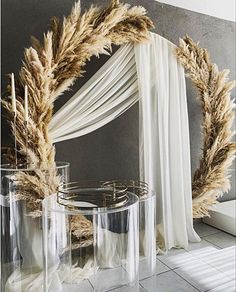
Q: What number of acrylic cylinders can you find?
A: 3